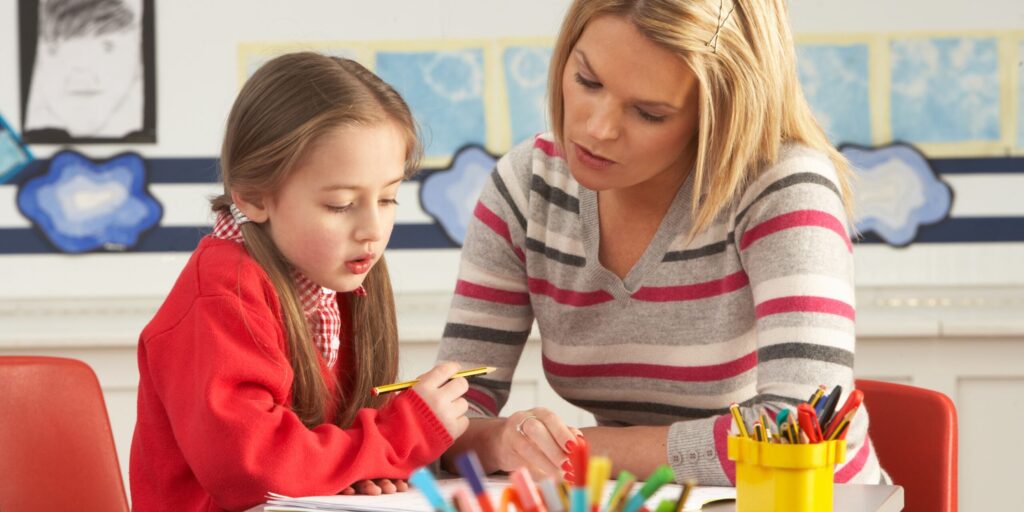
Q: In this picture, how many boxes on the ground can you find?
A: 0